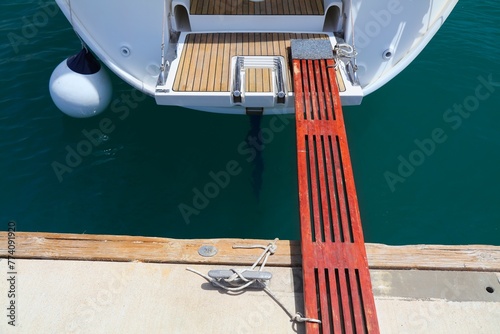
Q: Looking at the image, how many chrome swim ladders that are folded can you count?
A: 1